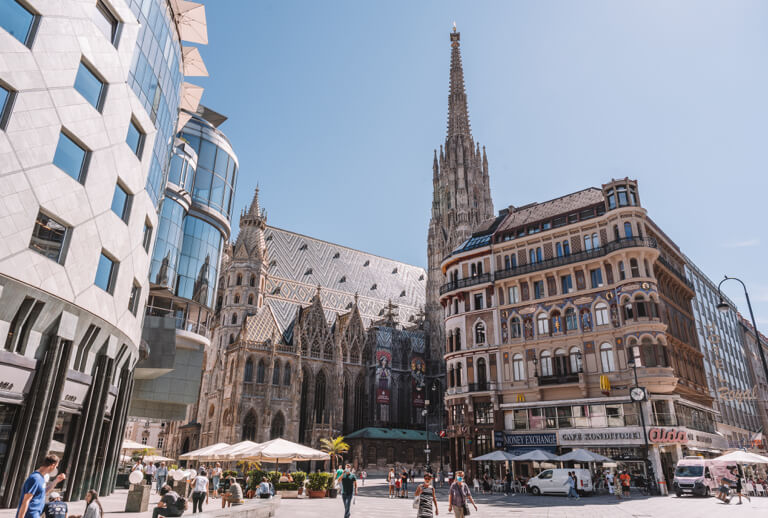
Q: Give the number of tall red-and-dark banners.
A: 2